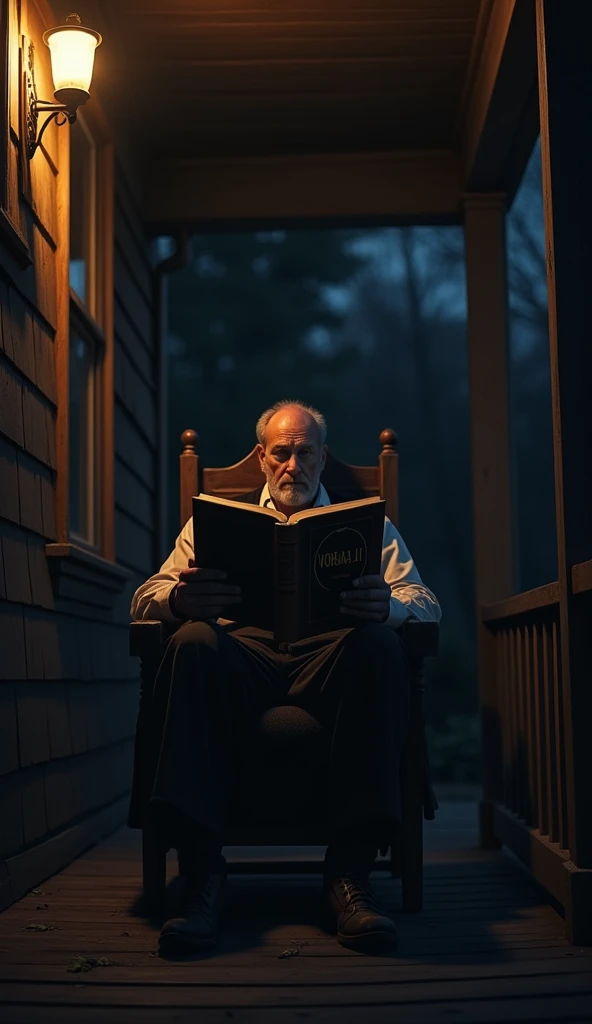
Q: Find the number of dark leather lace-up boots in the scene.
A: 2